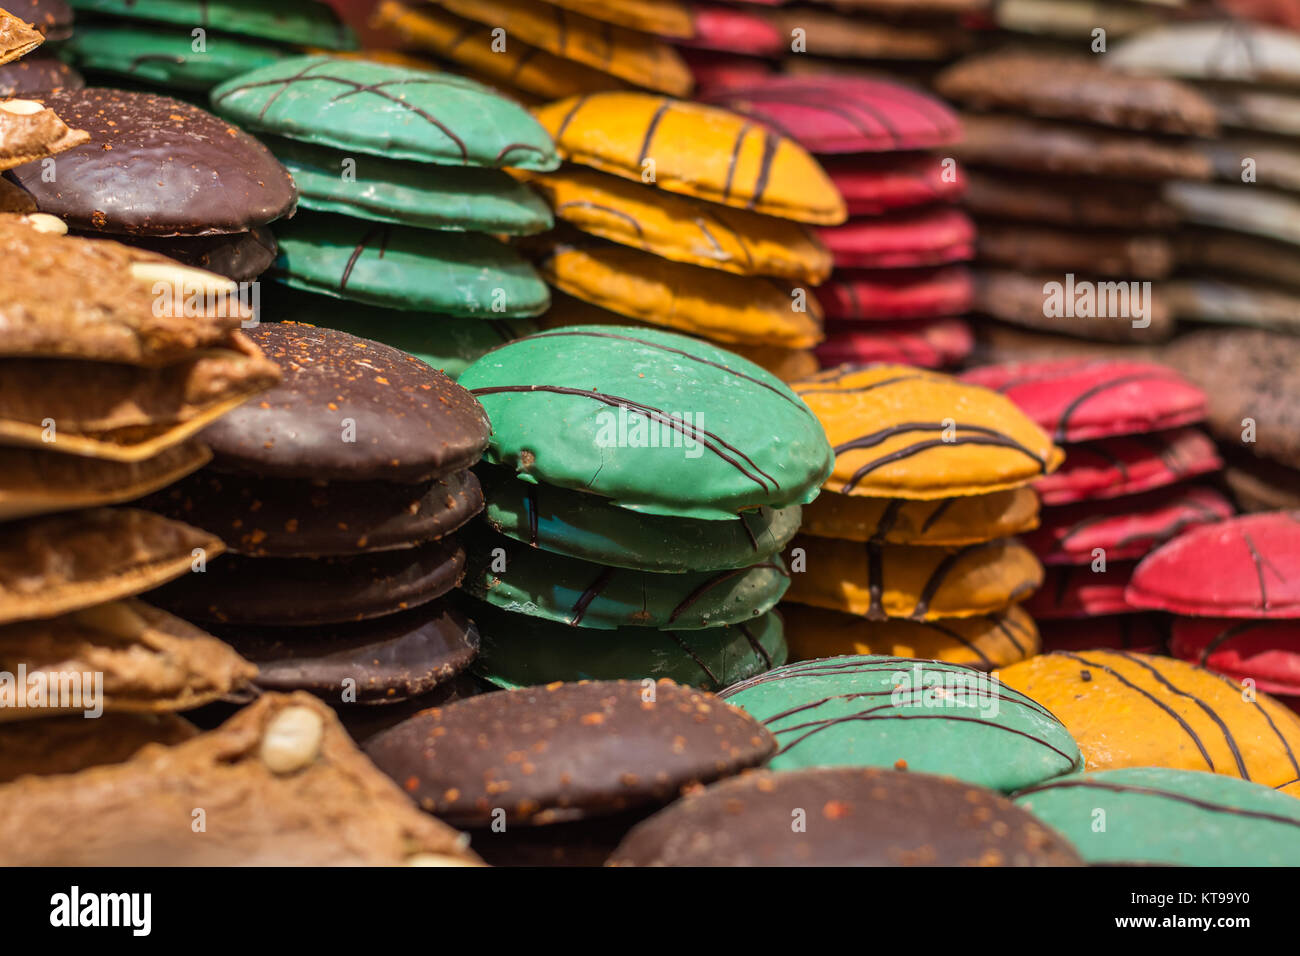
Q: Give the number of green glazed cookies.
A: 12